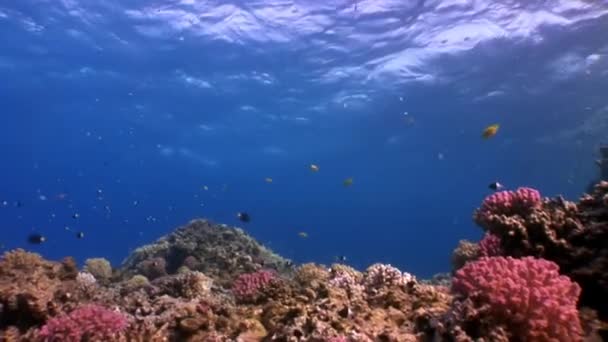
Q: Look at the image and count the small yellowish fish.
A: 5